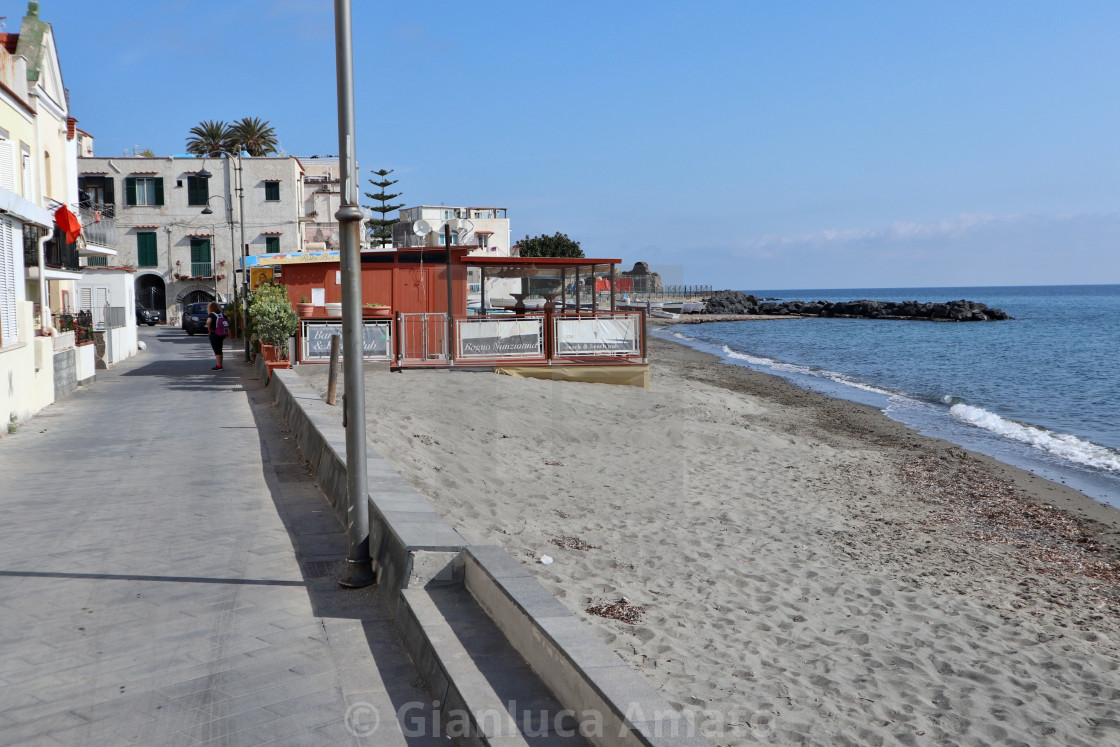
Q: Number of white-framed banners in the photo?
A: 3